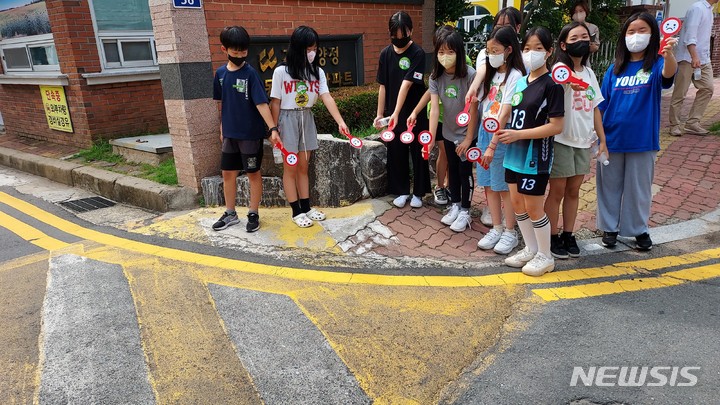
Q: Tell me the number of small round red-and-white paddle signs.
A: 10